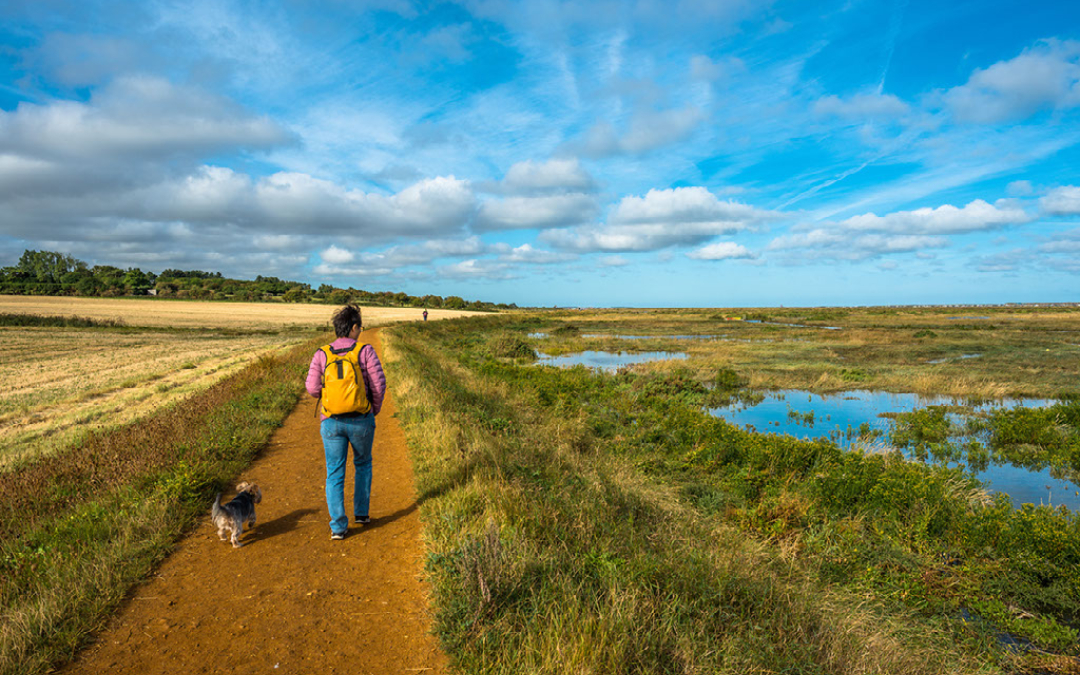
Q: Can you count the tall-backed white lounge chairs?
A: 0